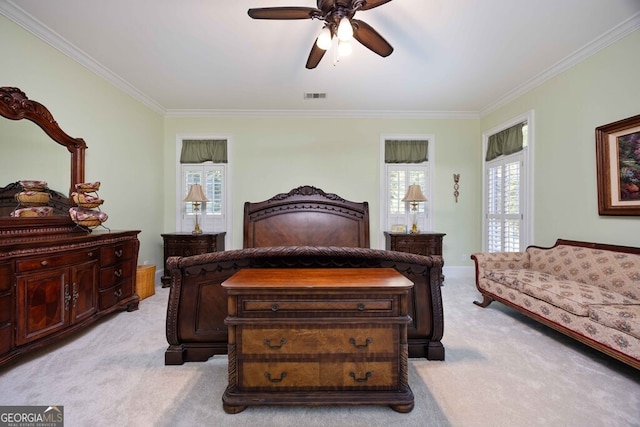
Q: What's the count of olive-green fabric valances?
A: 3